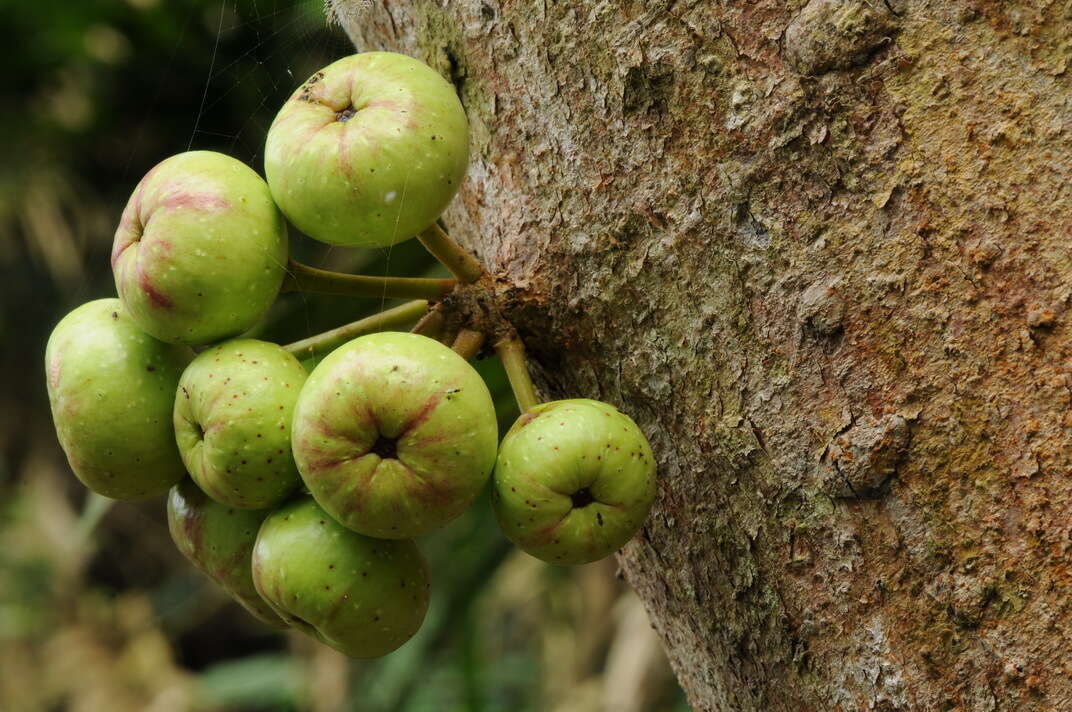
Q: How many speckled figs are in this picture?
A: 8